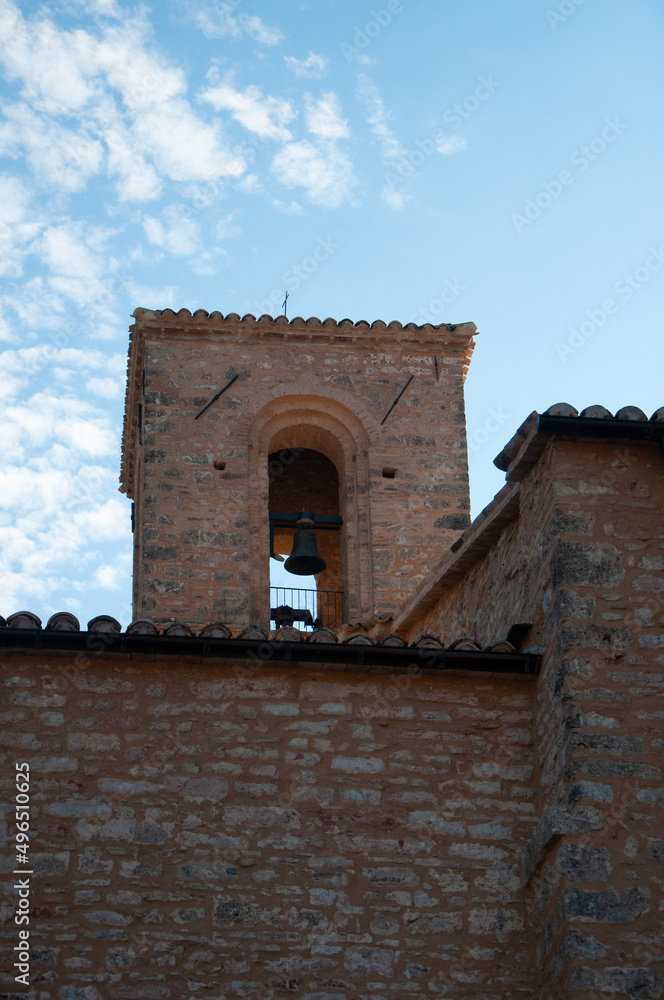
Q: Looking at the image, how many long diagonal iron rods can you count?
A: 2